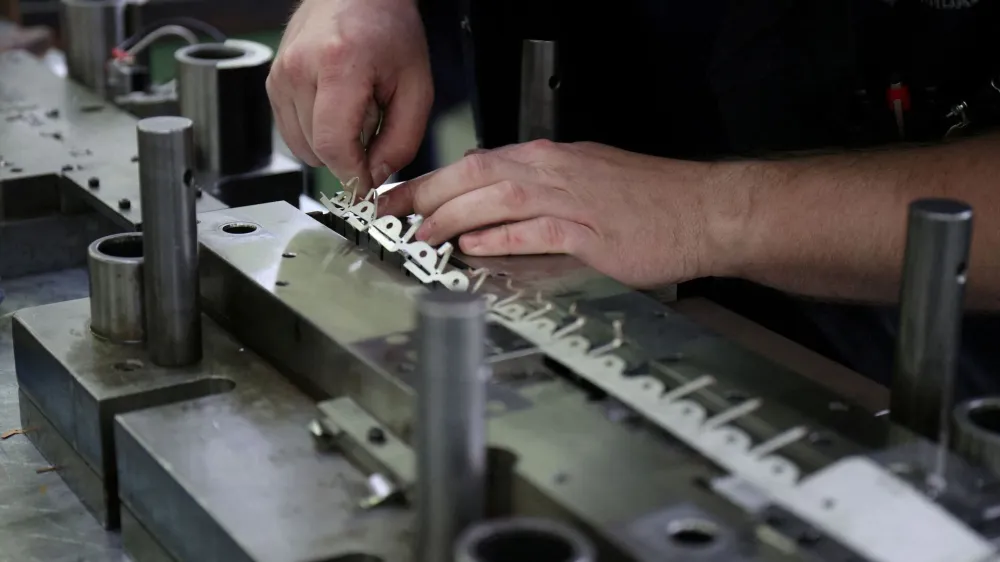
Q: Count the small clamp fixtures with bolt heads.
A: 1